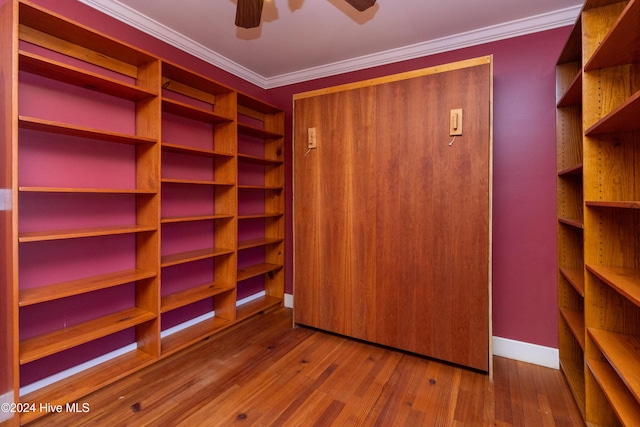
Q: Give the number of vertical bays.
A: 5